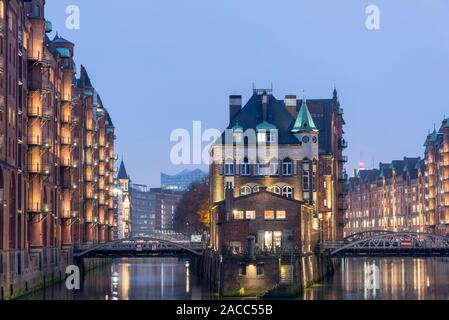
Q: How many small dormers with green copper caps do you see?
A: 2